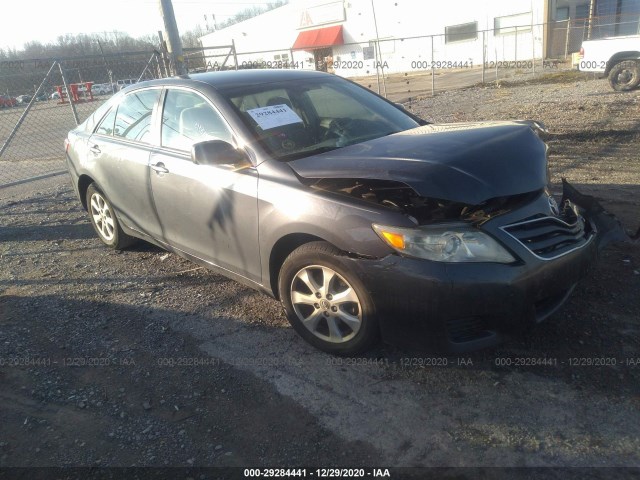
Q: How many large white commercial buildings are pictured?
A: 1